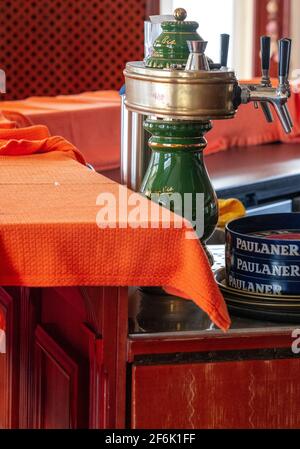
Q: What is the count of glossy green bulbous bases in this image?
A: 1